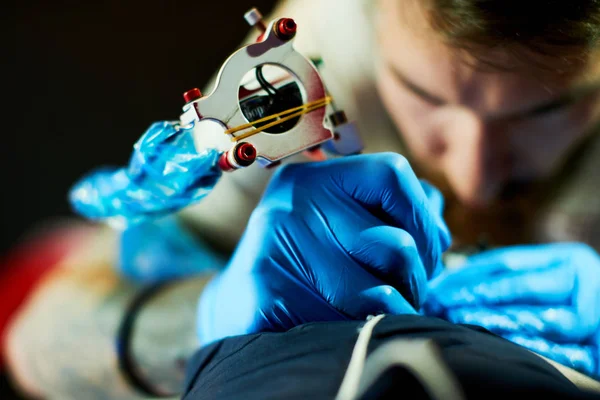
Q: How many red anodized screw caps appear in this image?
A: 3